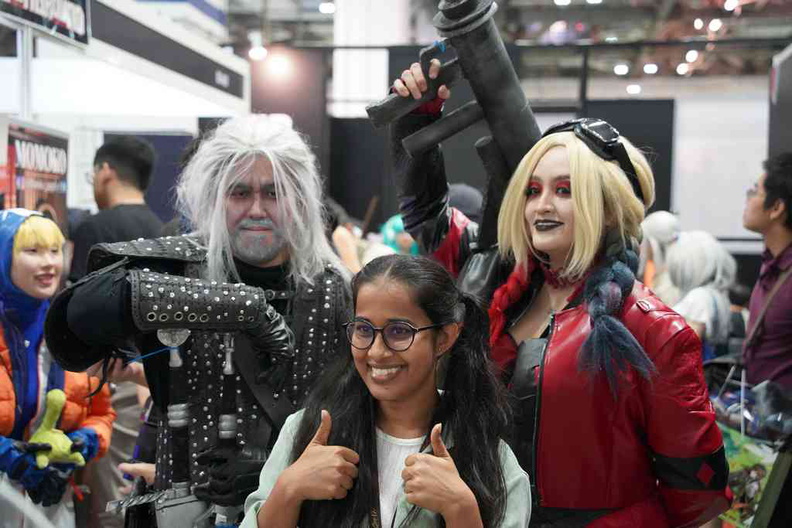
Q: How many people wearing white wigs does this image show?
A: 3